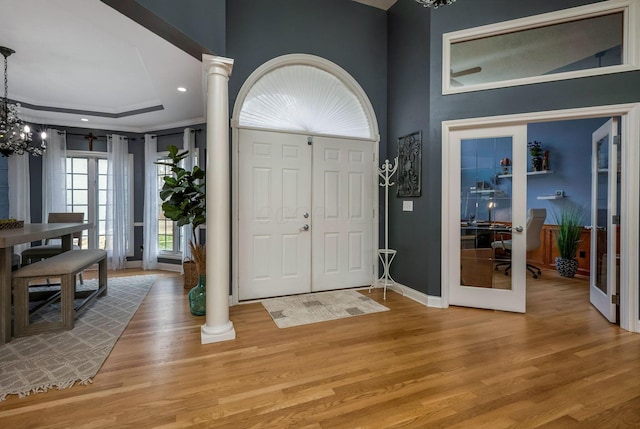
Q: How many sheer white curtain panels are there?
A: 5